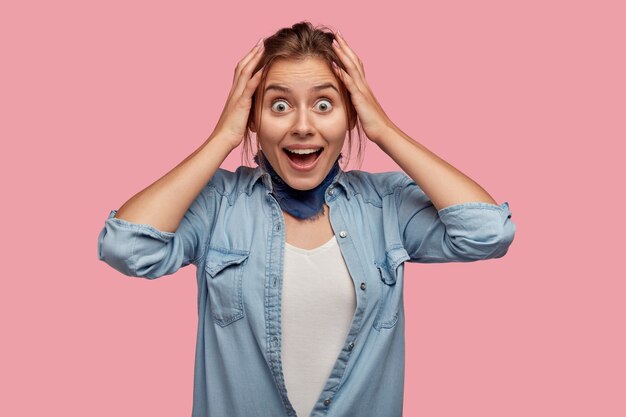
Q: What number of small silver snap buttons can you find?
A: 5